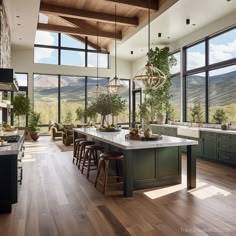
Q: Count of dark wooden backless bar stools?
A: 4